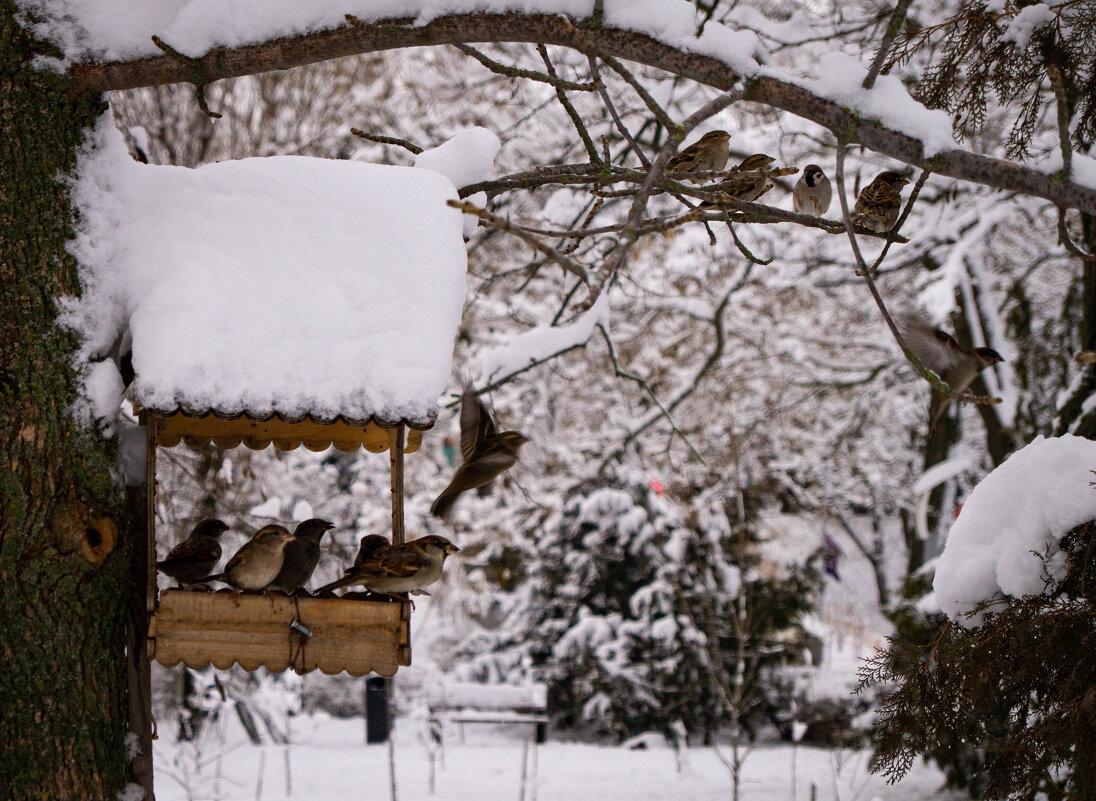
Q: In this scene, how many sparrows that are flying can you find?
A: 2